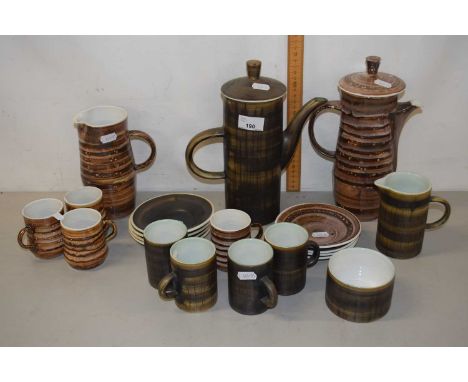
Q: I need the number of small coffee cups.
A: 8